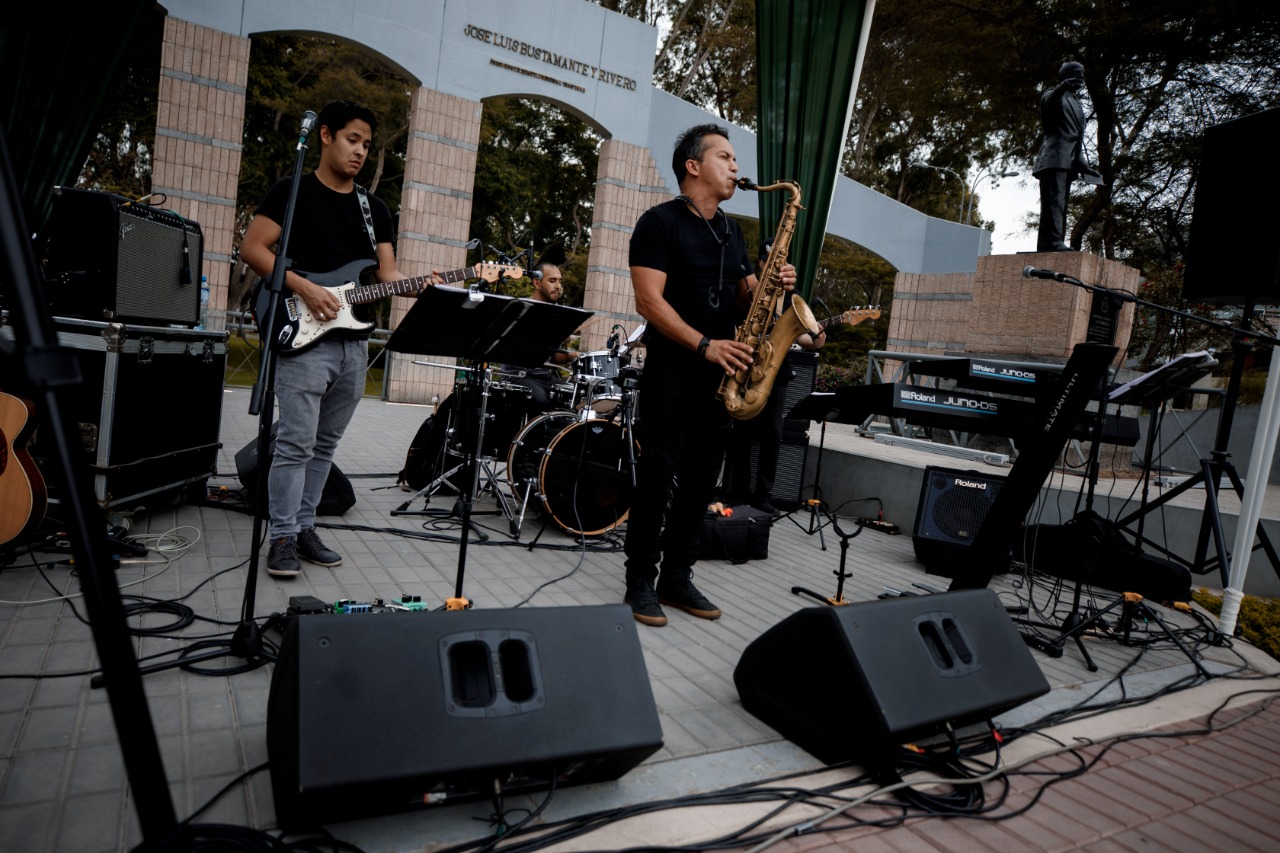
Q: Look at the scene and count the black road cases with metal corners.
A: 1